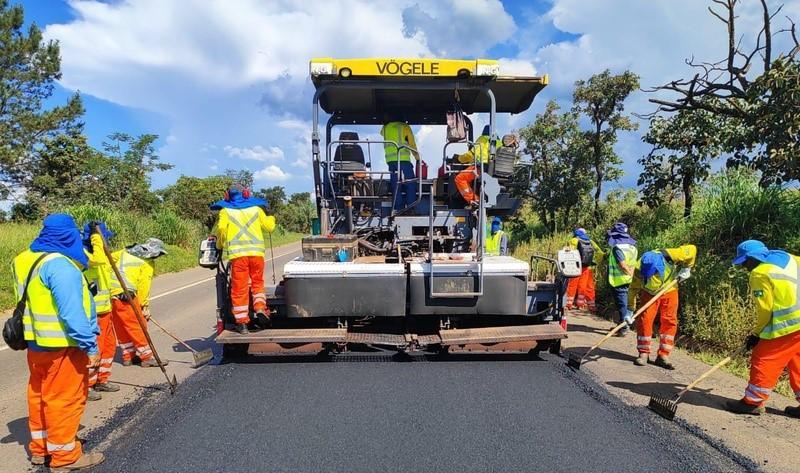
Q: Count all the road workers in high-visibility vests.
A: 11